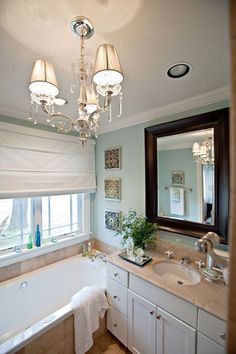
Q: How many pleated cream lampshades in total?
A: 3